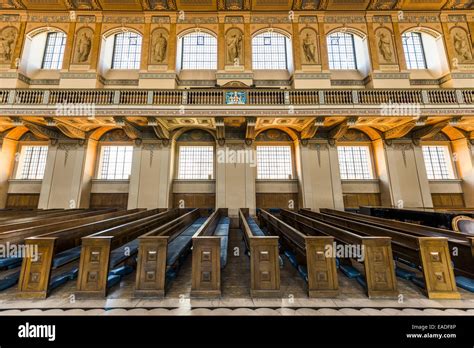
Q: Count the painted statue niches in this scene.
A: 7